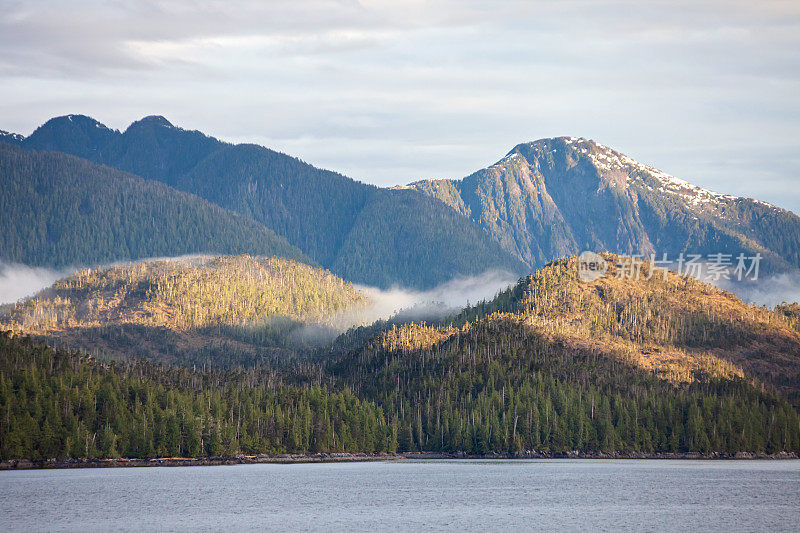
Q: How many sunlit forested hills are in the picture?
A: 2